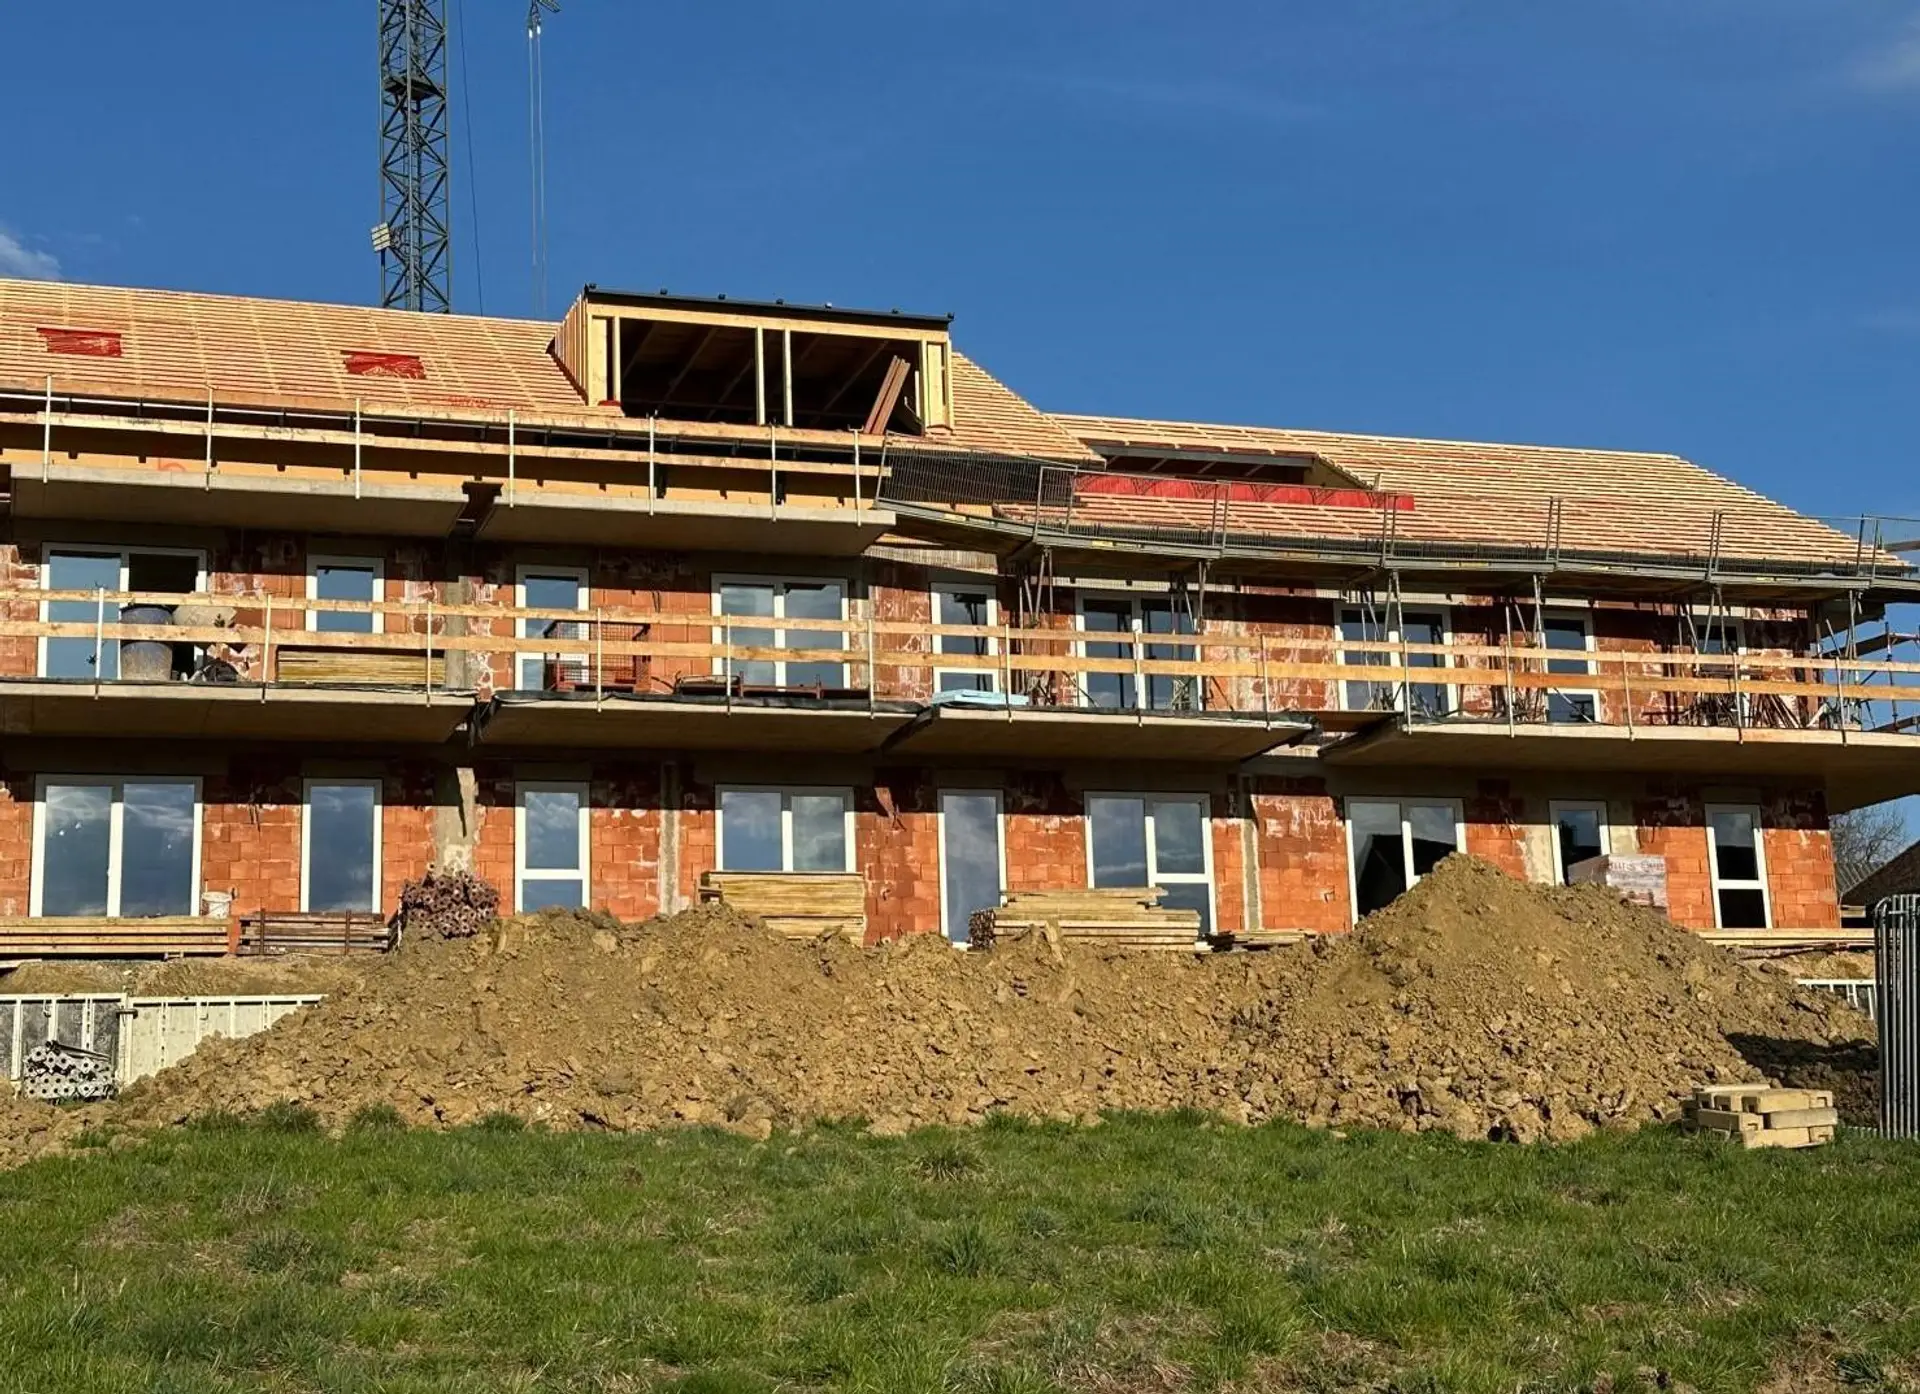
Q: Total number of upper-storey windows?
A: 9